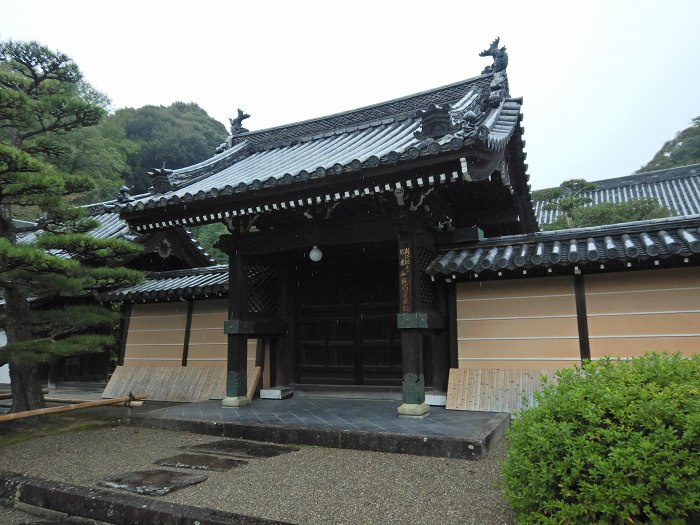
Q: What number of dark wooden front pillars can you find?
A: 2